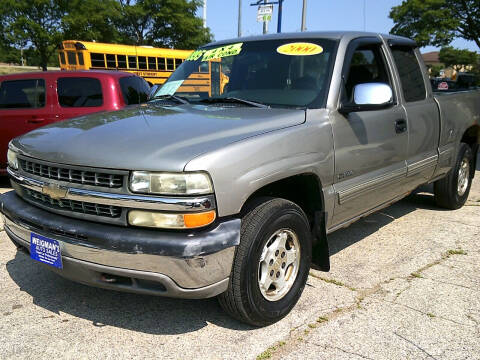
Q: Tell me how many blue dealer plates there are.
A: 1